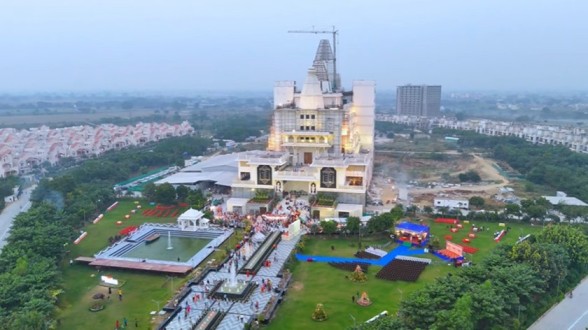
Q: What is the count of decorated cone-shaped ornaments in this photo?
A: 3